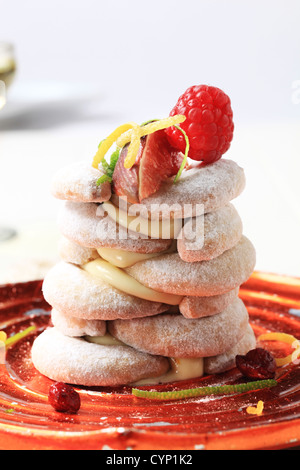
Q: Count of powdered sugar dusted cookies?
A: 12